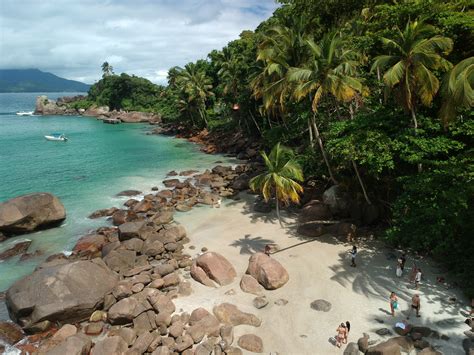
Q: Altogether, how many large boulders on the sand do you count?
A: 2